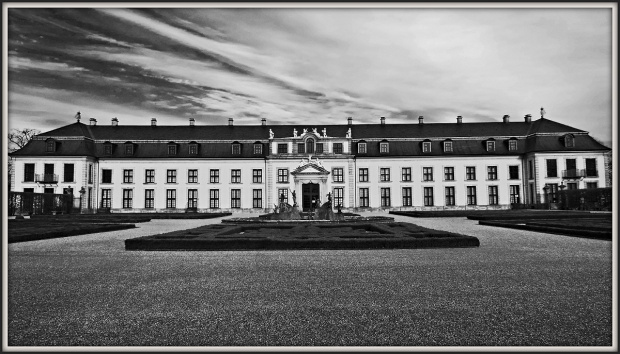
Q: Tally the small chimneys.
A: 12